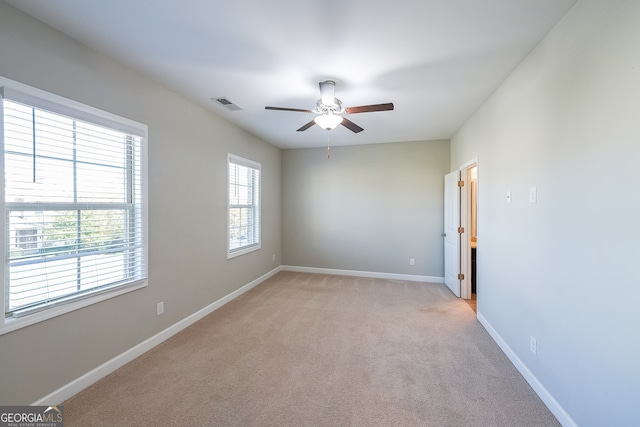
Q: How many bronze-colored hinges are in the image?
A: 3